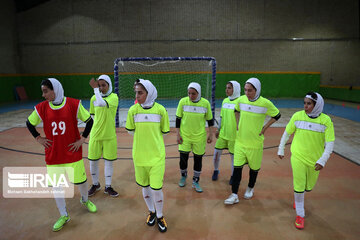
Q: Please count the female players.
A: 7